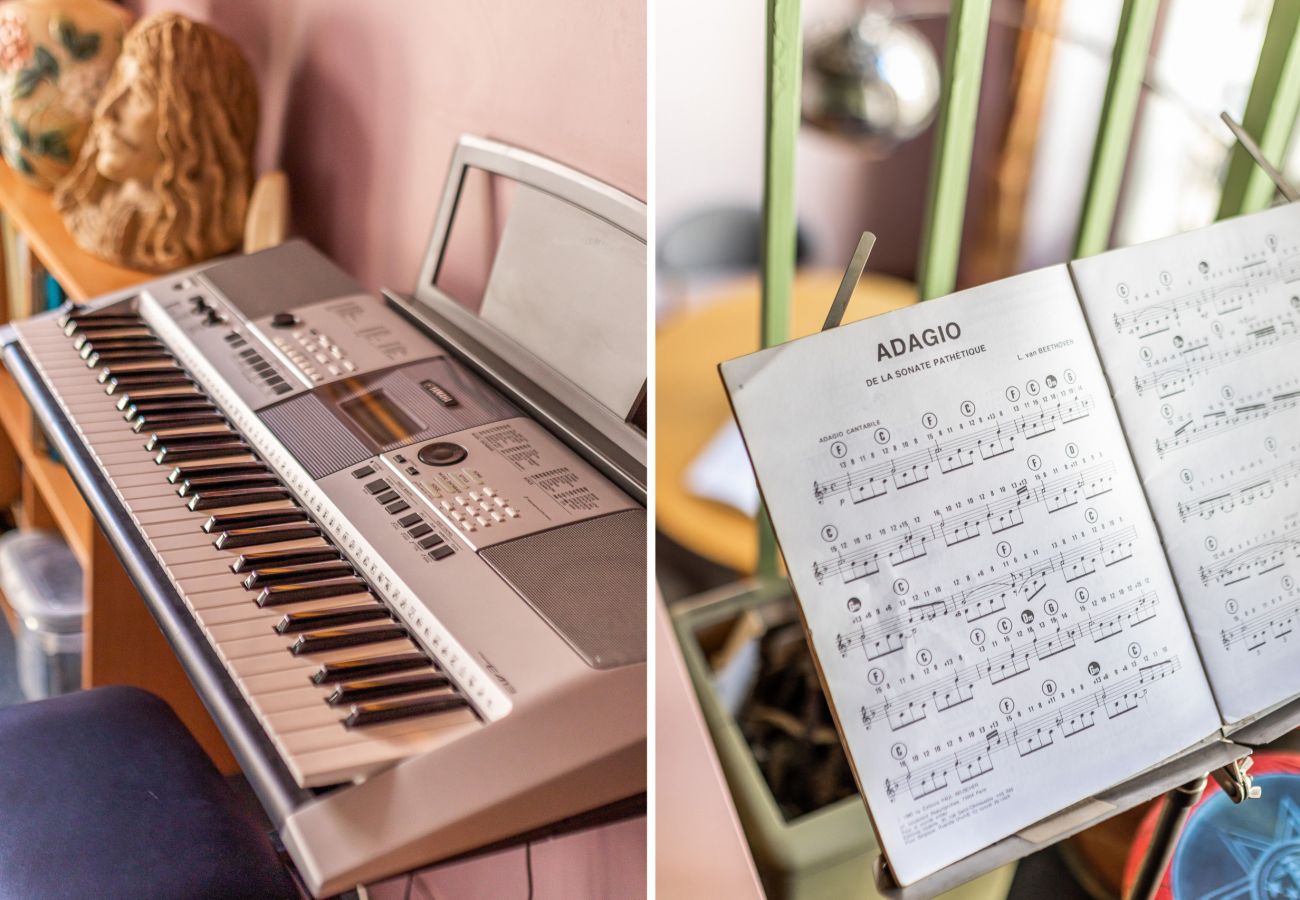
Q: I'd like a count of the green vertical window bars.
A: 4